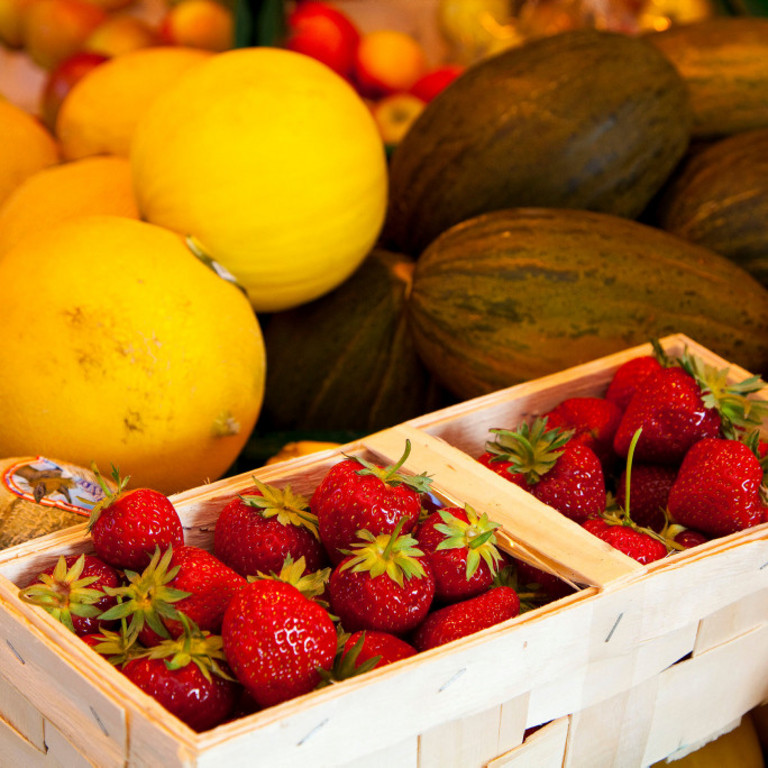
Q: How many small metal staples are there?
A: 6